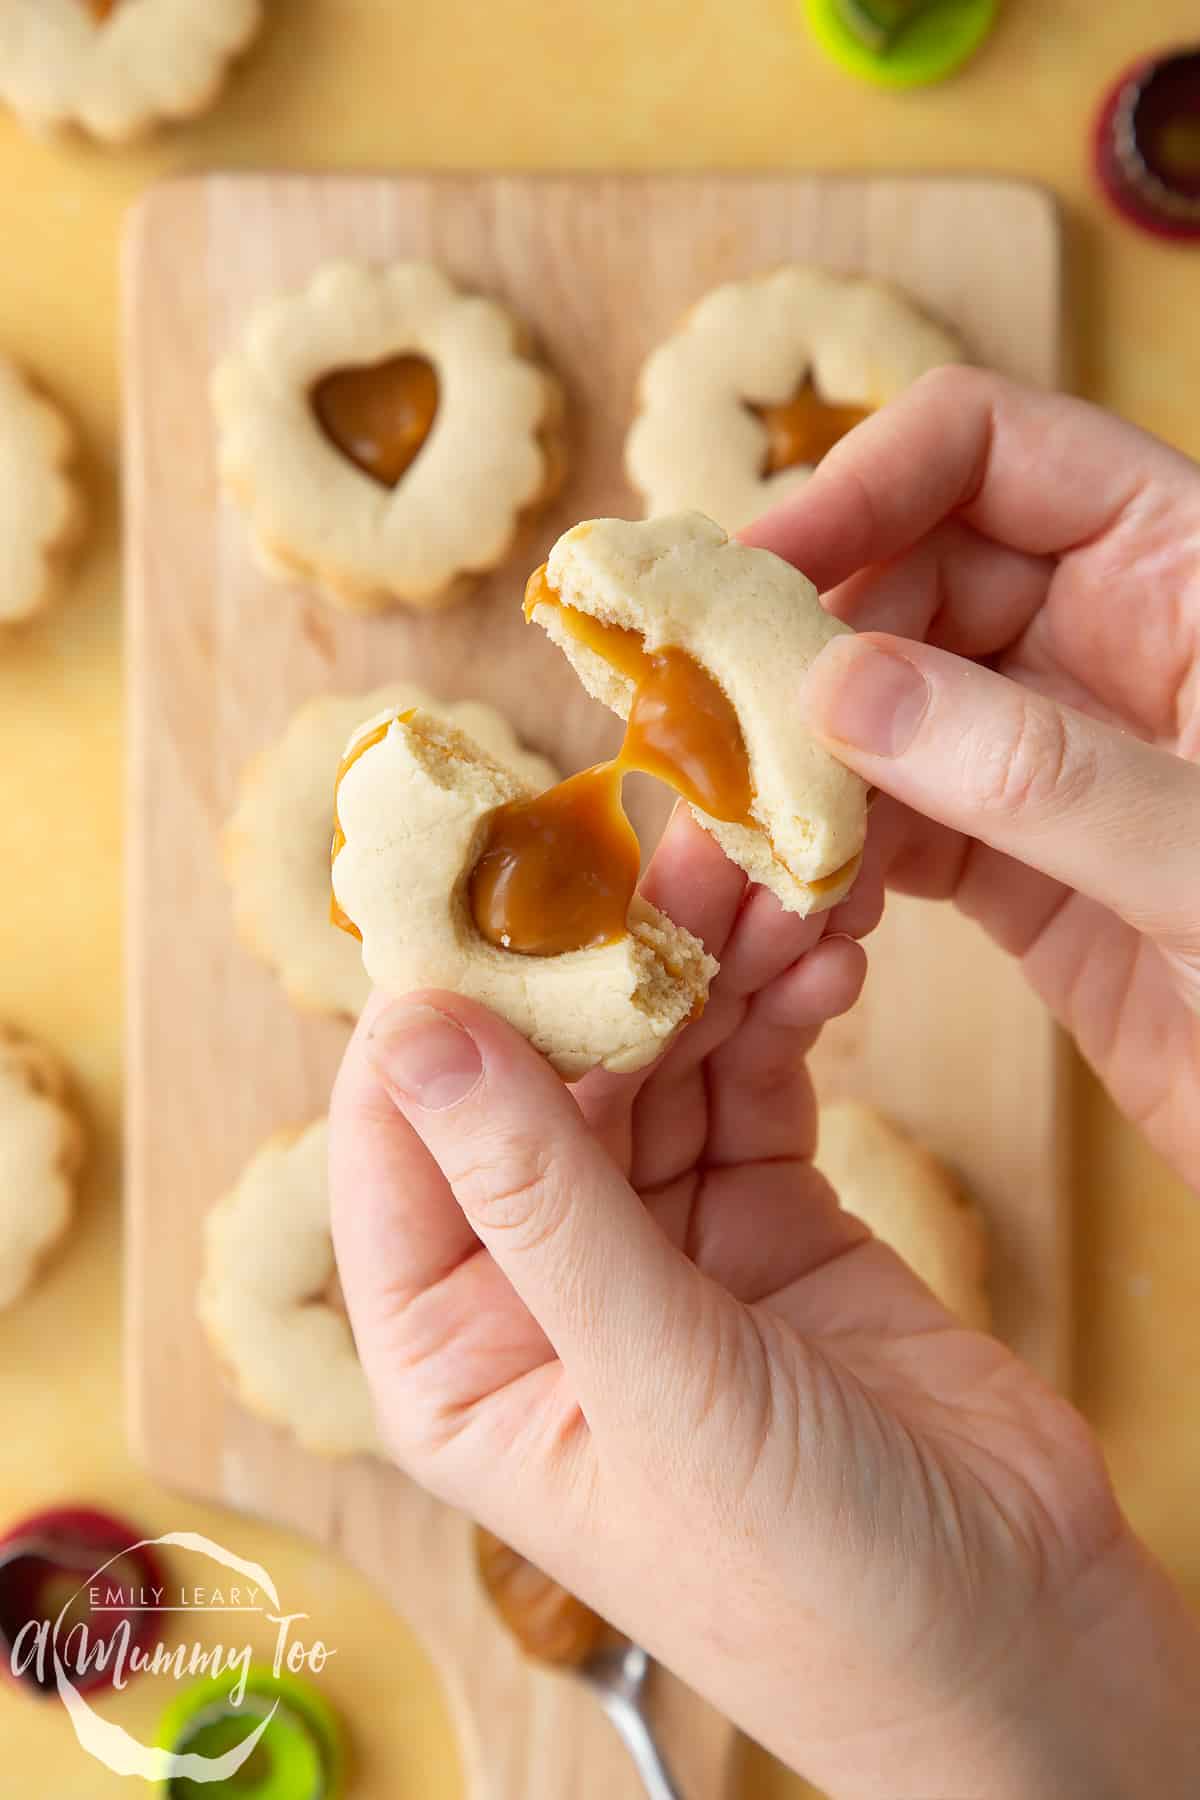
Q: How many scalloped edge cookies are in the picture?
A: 9